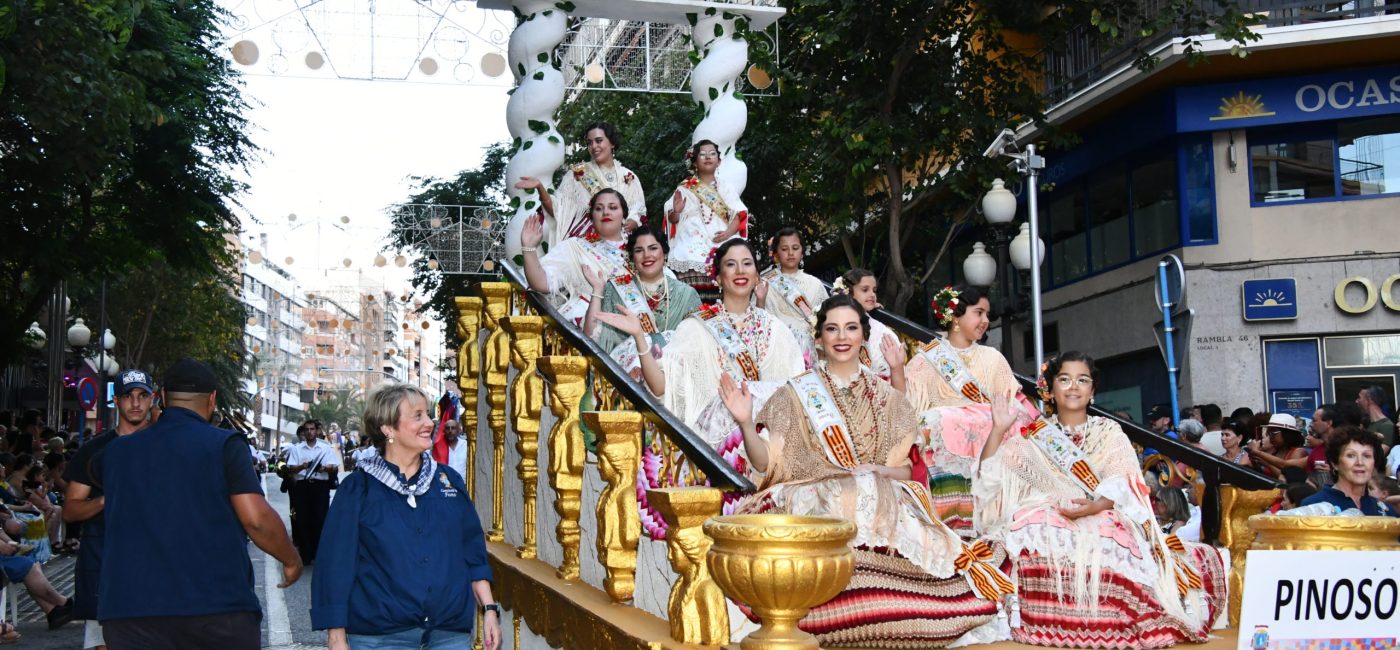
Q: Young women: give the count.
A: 10